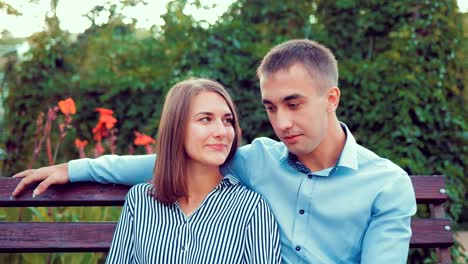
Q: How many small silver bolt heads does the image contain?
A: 2